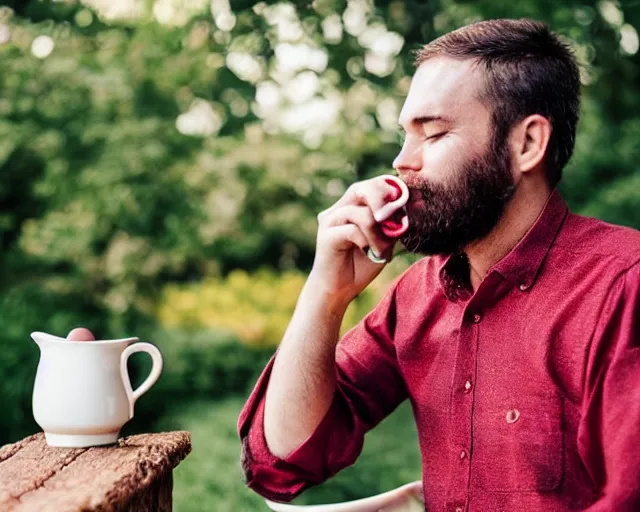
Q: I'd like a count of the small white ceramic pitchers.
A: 1